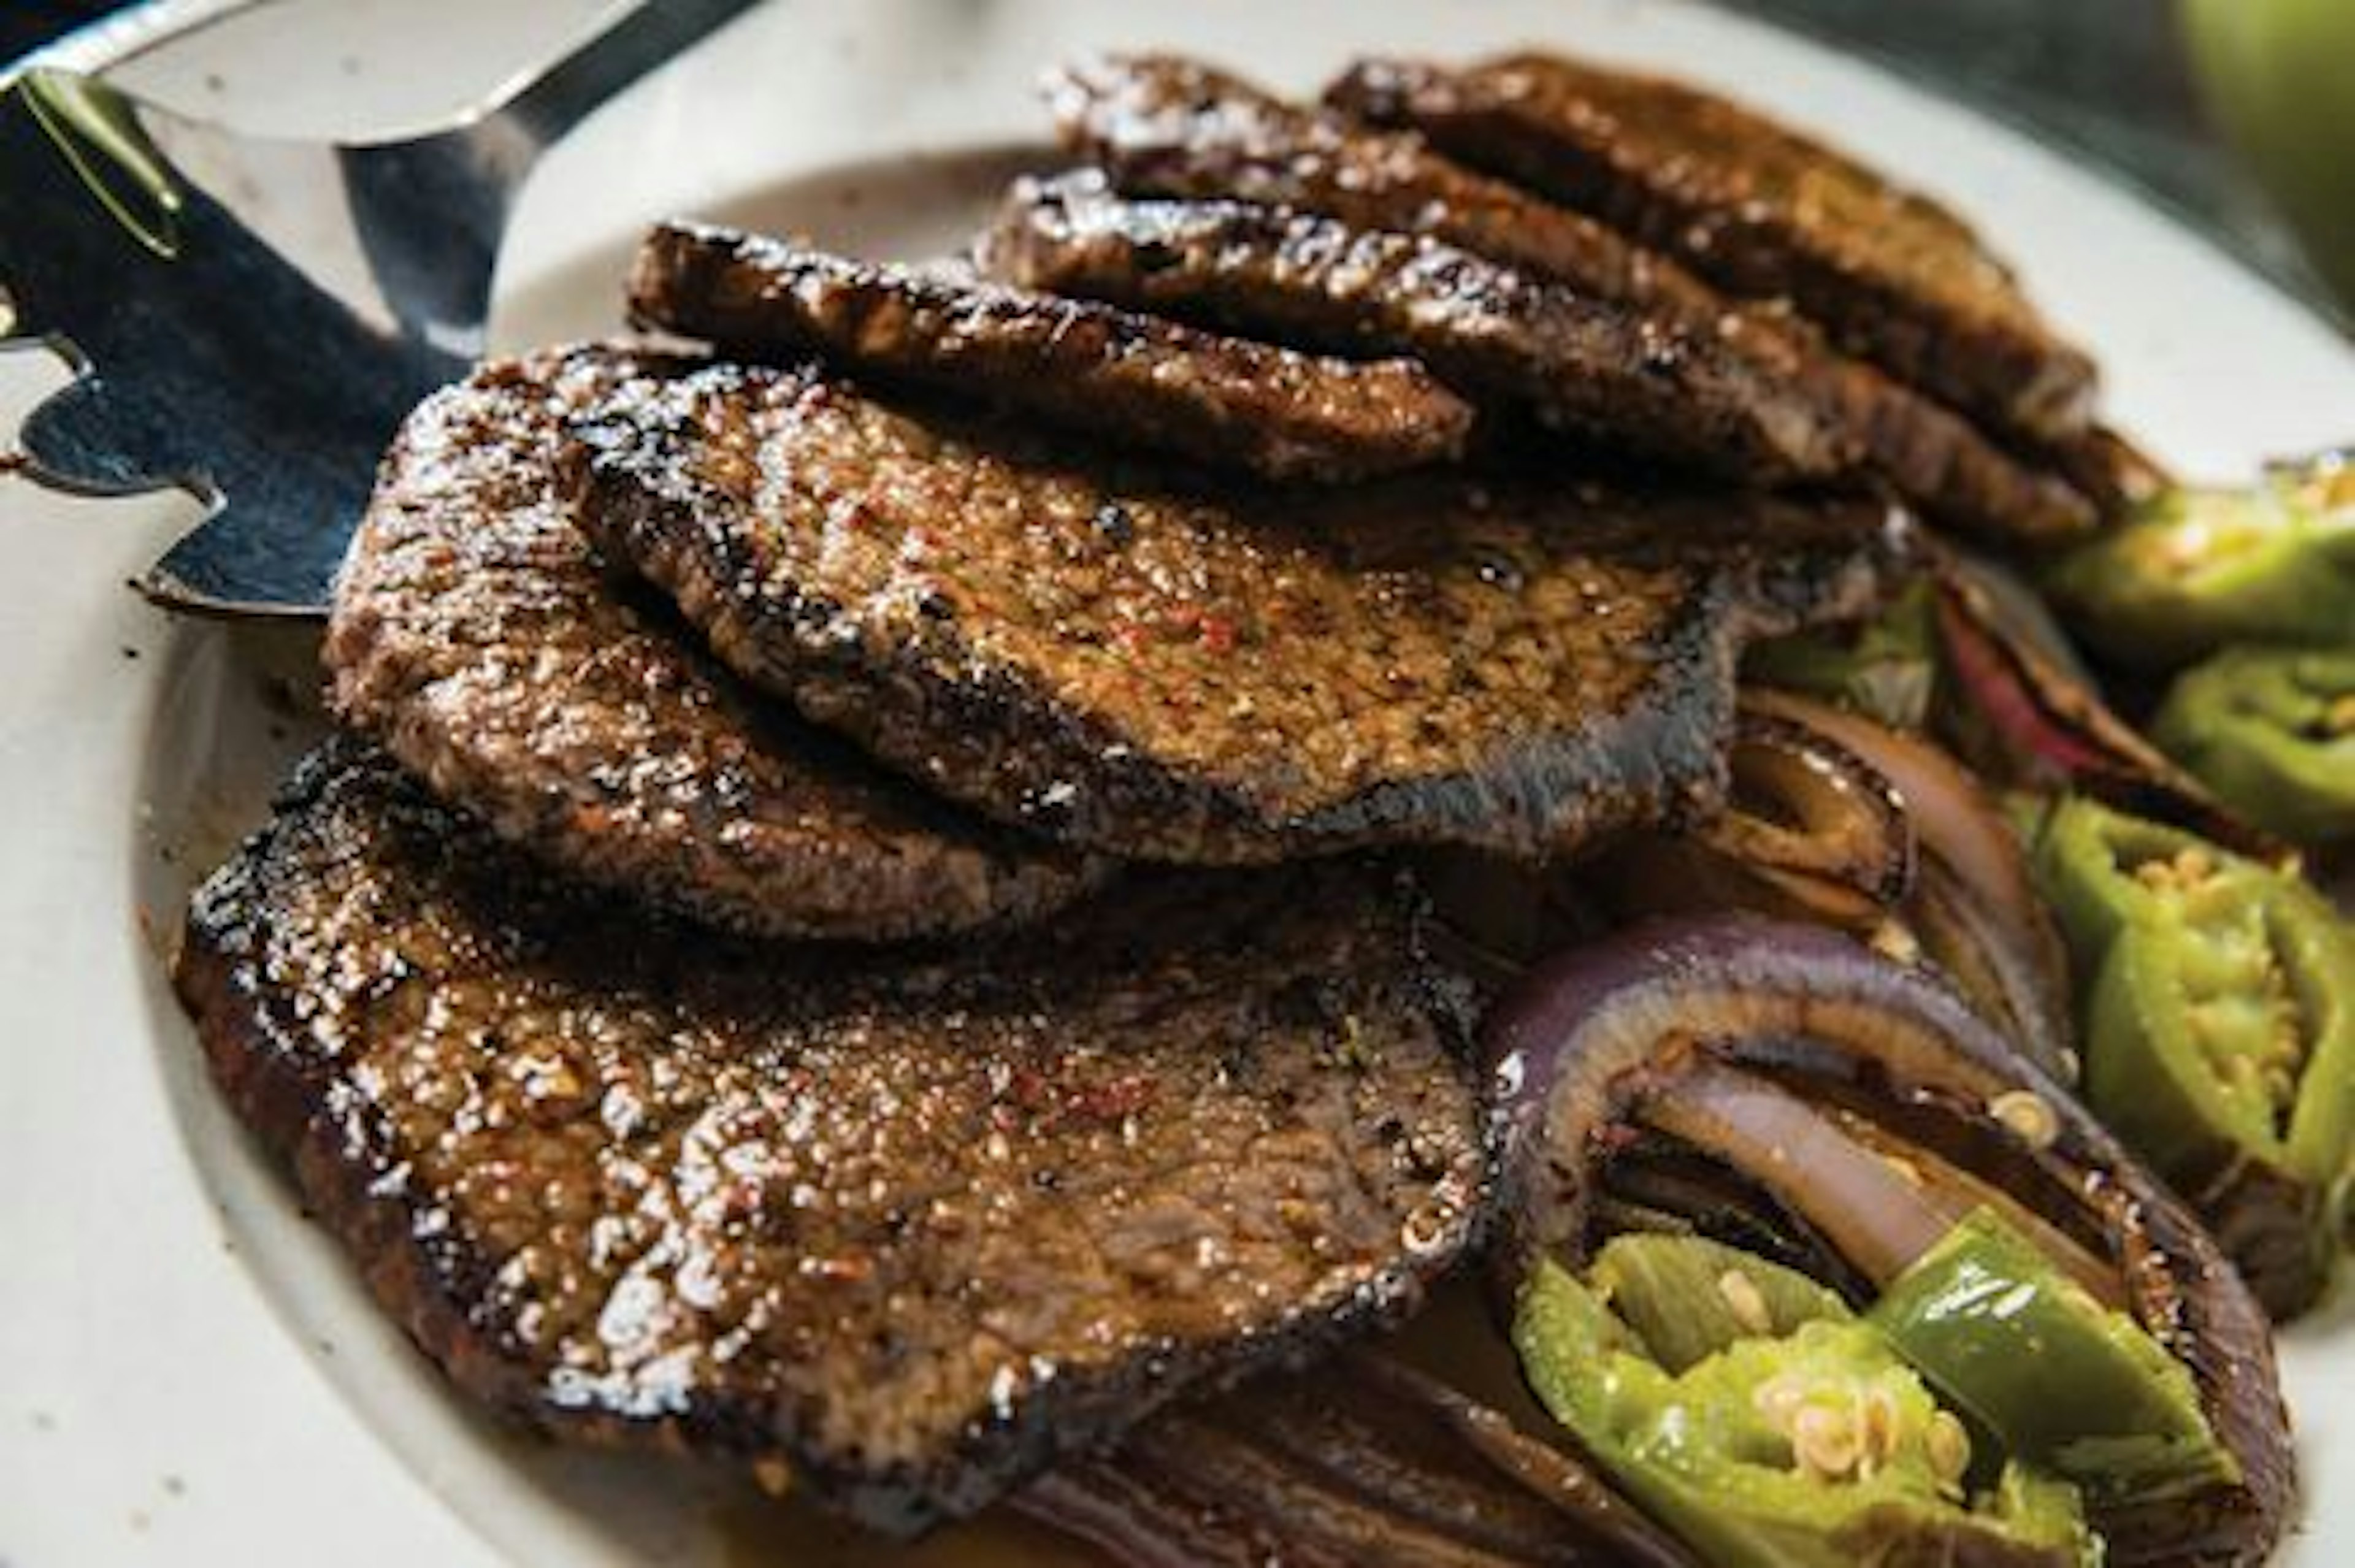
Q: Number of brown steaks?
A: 7